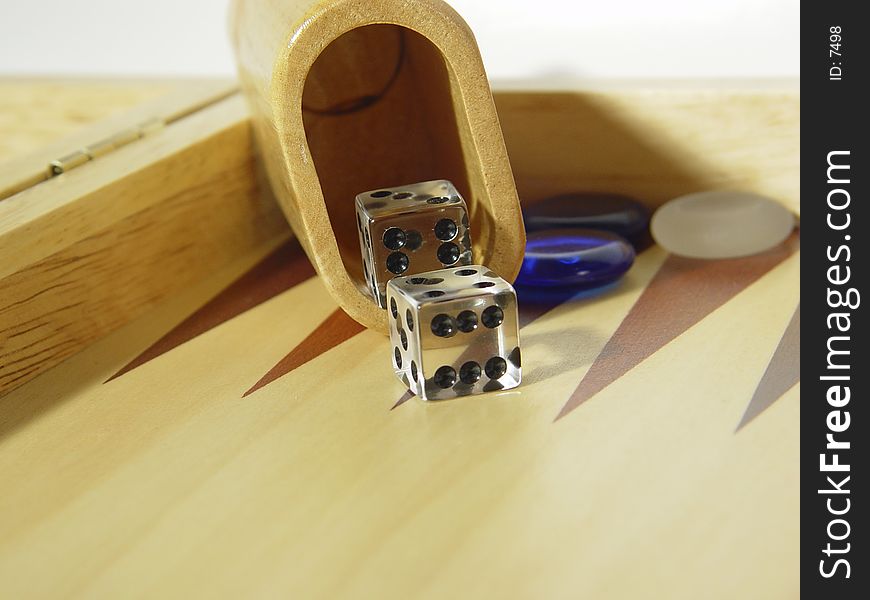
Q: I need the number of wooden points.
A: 5